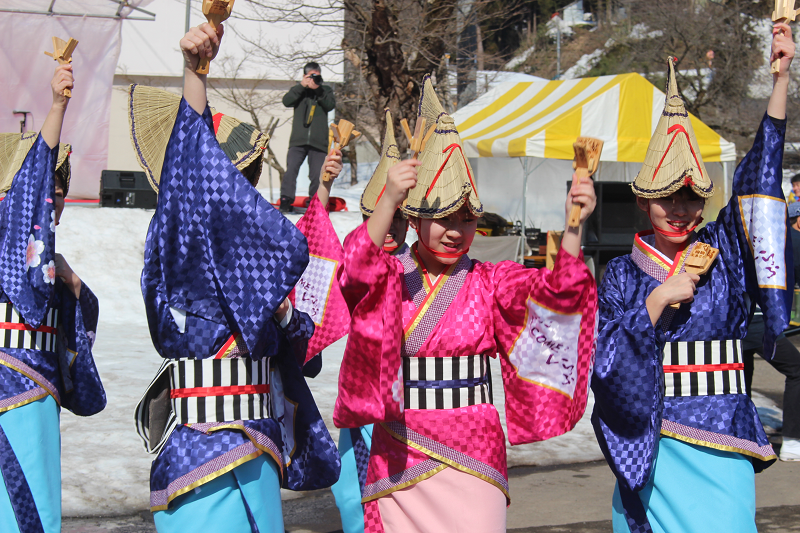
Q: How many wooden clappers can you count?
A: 7